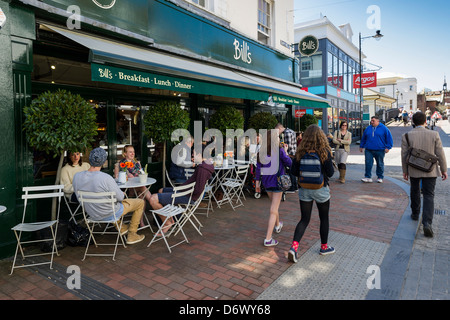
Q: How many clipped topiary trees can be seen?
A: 5